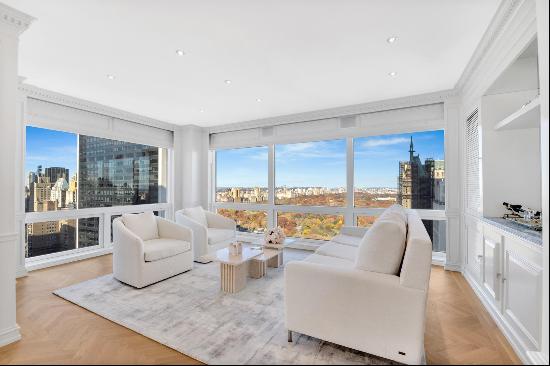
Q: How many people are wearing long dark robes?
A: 0